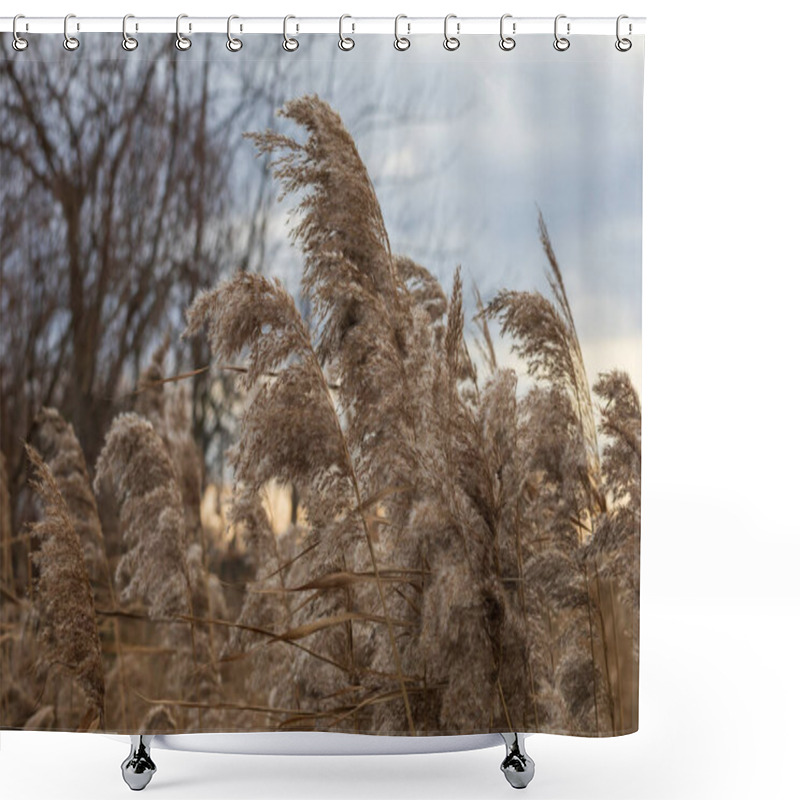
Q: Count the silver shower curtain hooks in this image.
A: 12